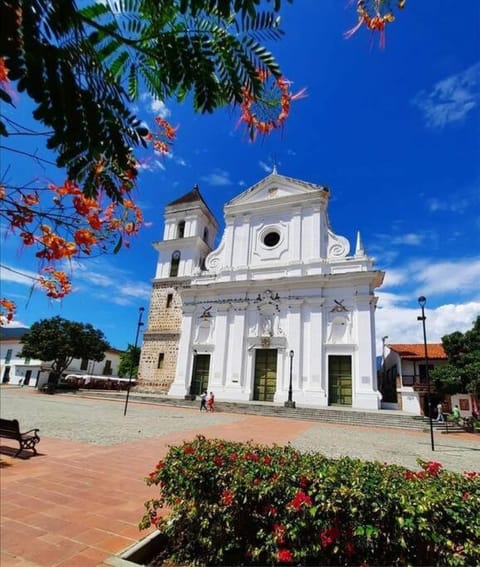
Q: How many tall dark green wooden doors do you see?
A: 3